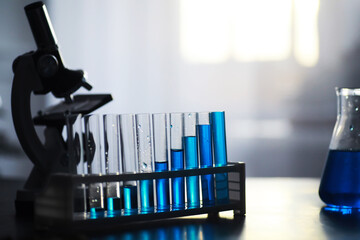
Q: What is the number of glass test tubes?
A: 10